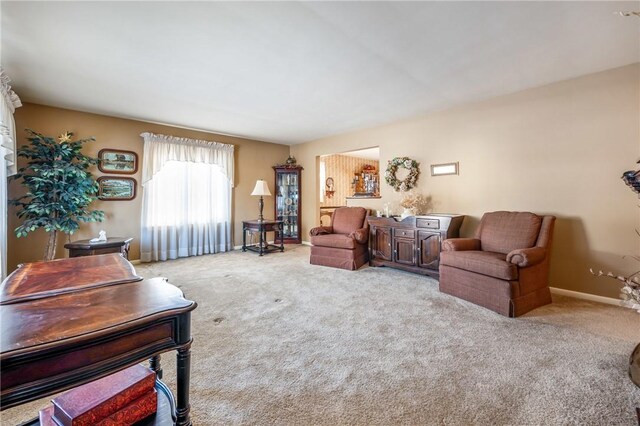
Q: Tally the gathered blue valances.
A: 0